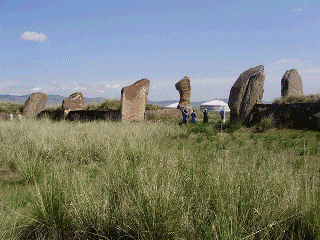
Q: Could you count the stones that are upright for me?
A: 6